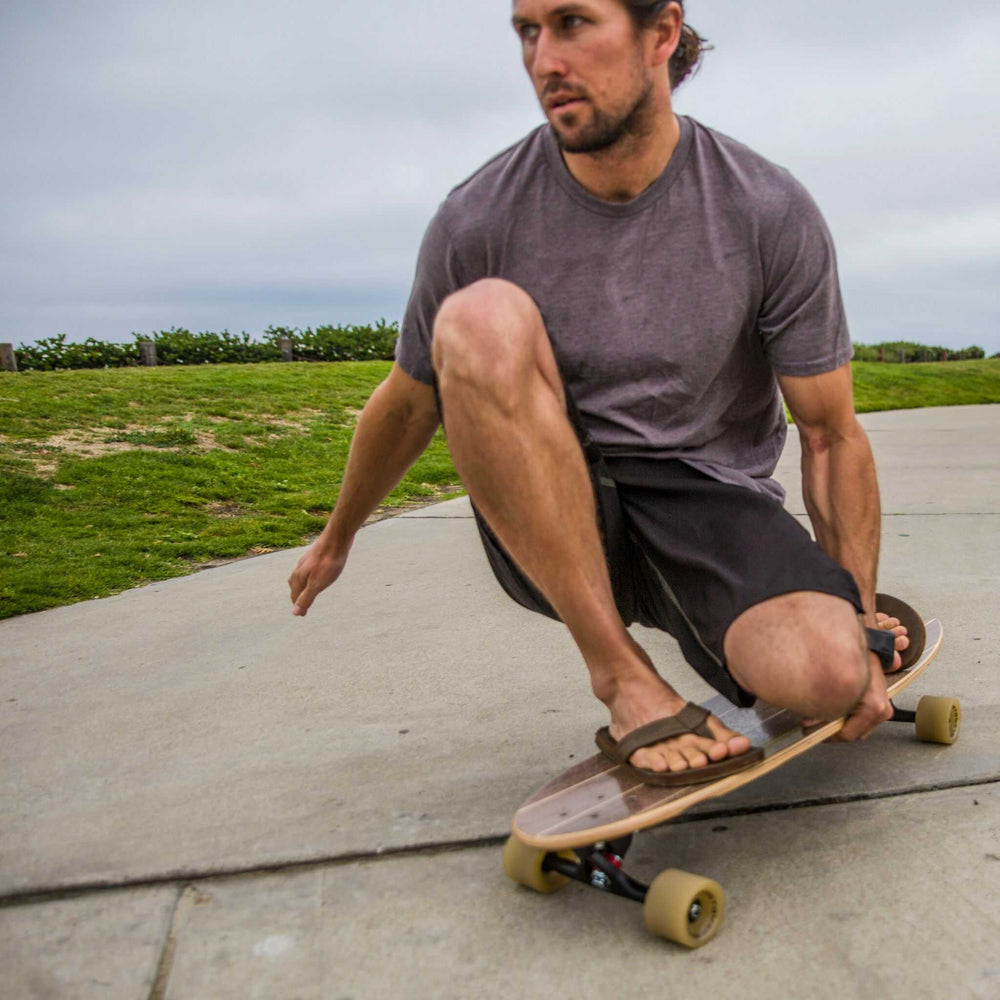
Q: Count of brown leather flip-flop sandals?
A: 2